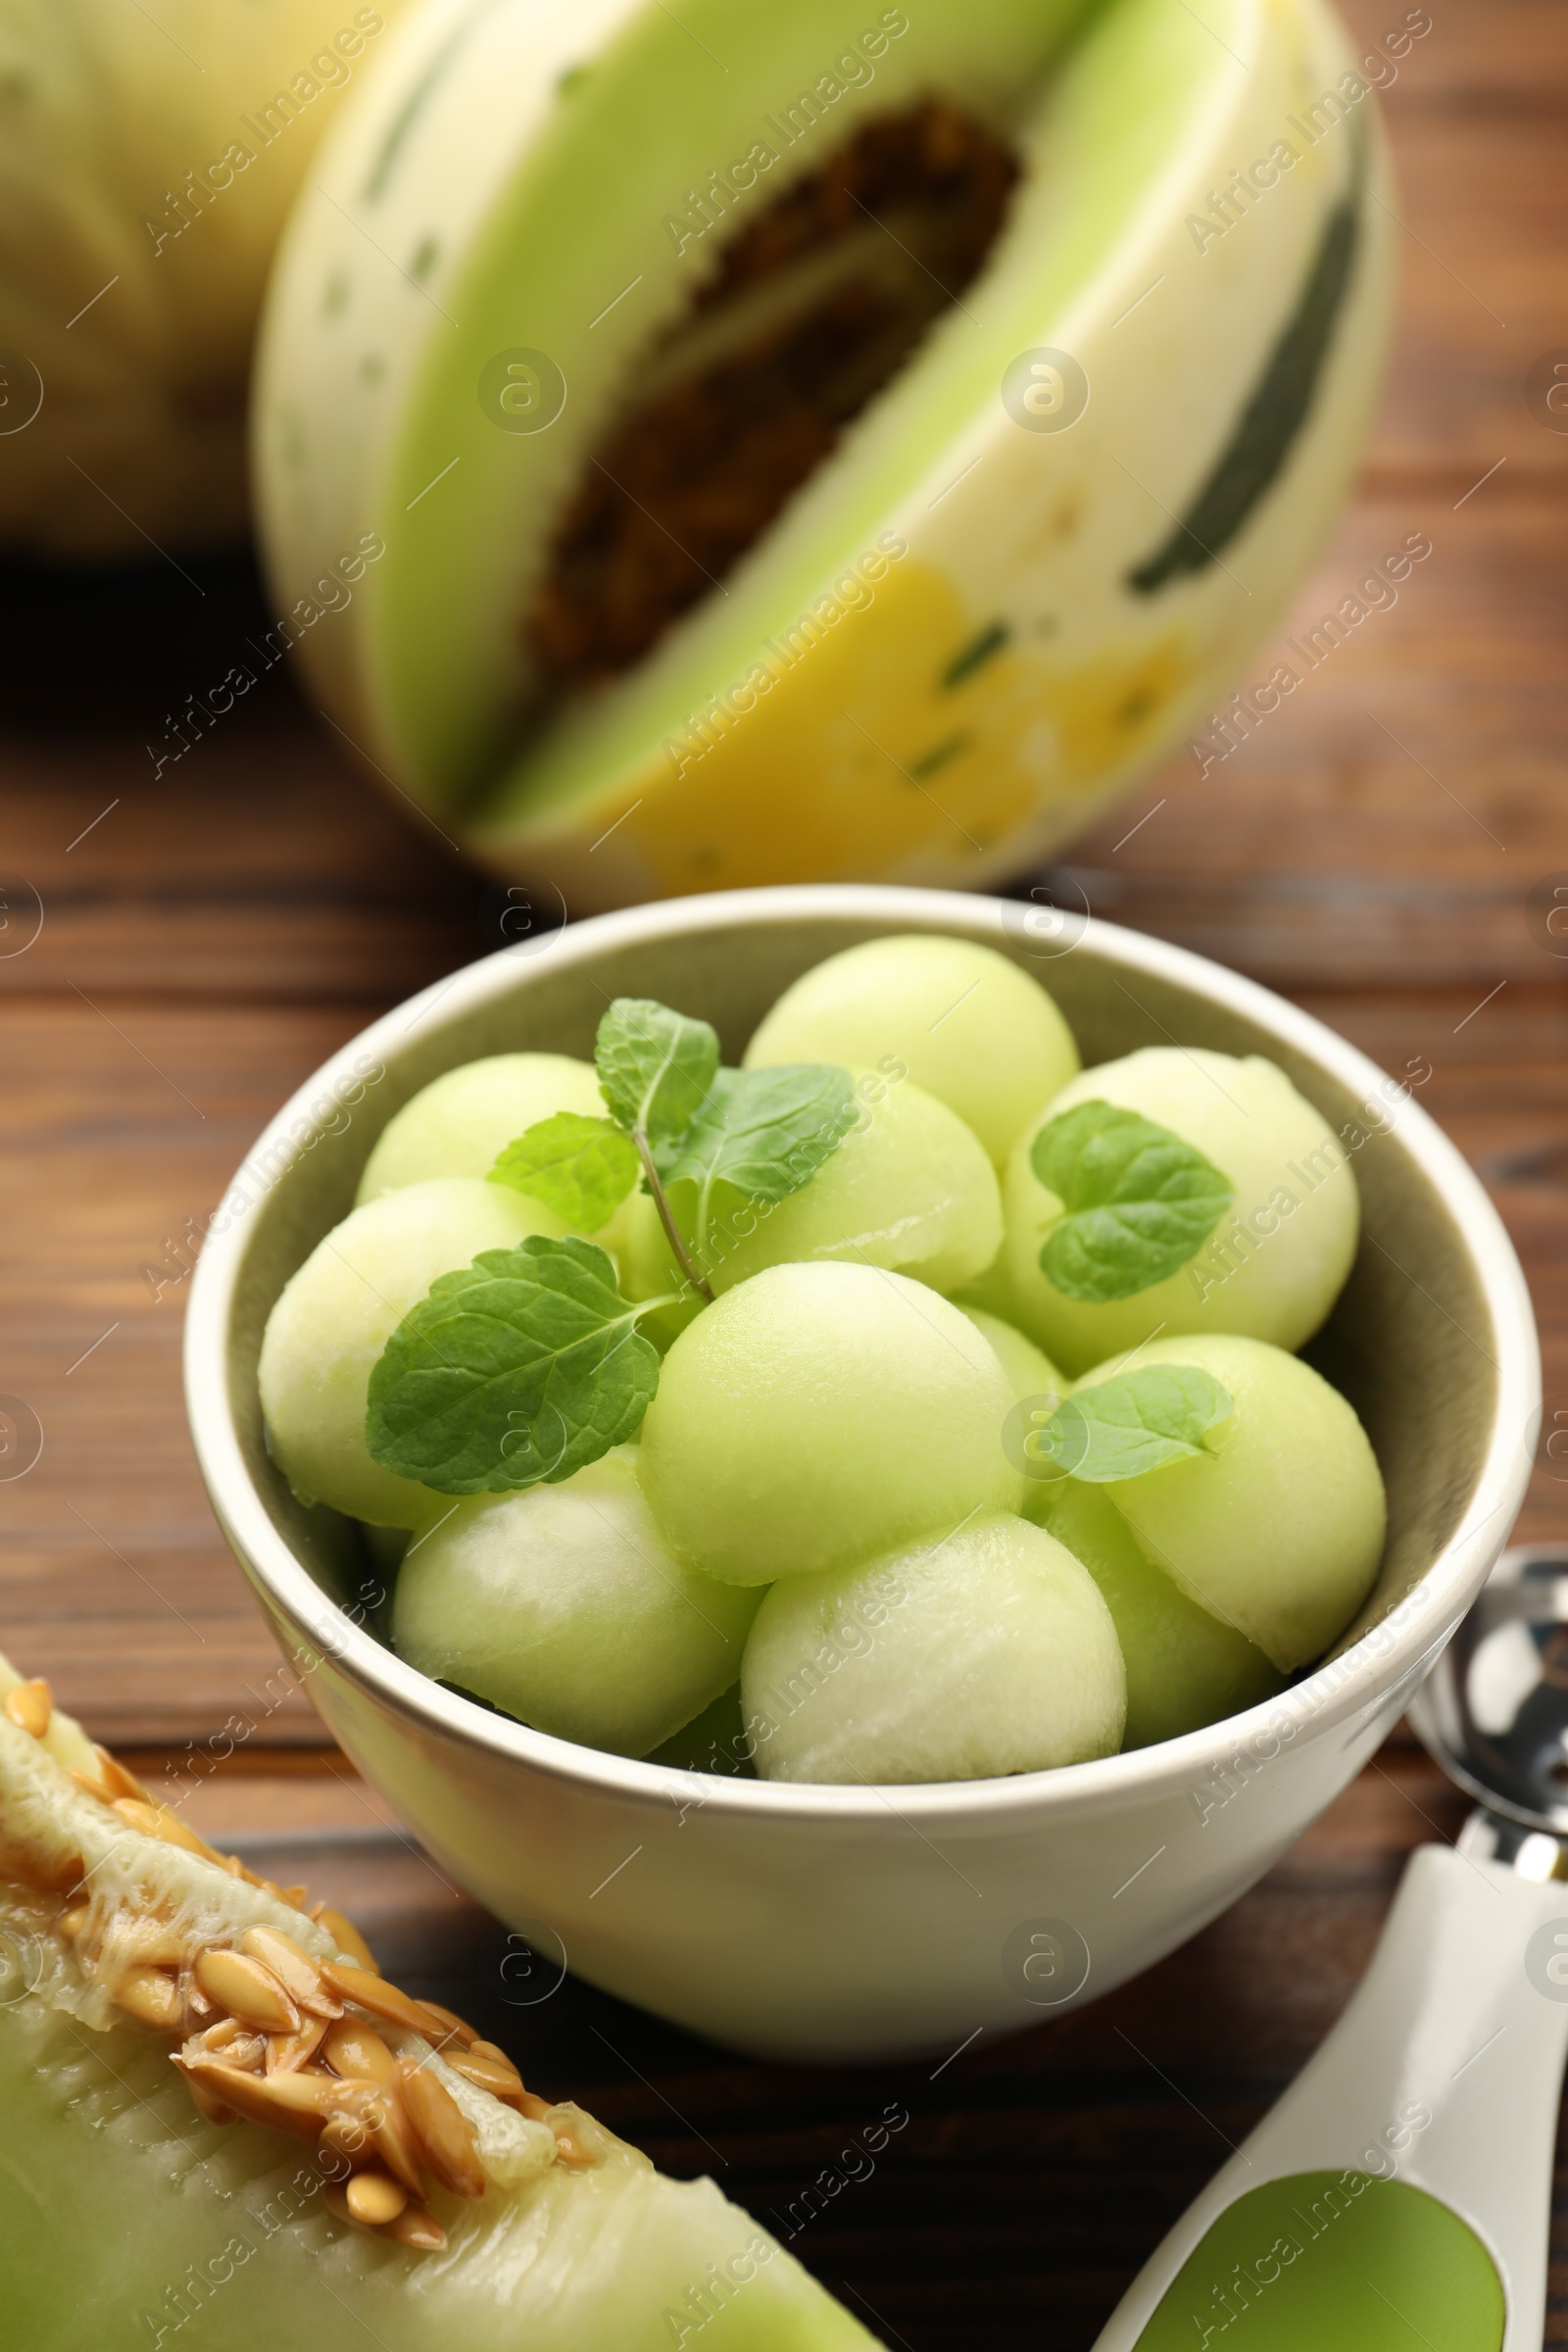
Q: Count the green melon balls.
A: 11